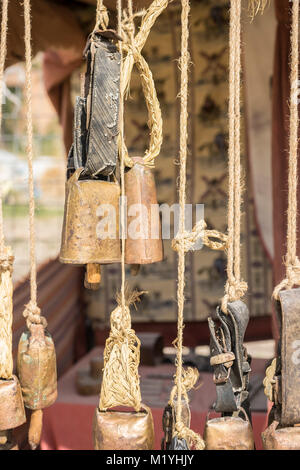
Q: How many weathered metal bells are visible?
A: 7